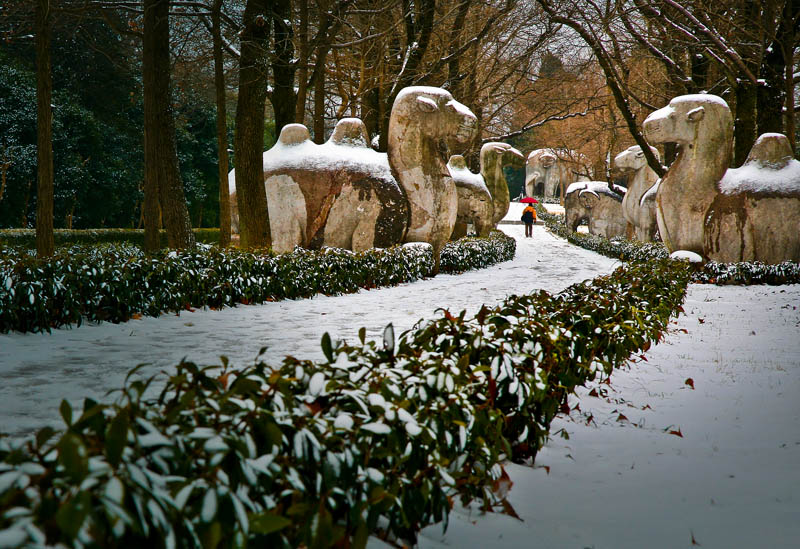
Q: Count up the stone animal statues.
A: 6